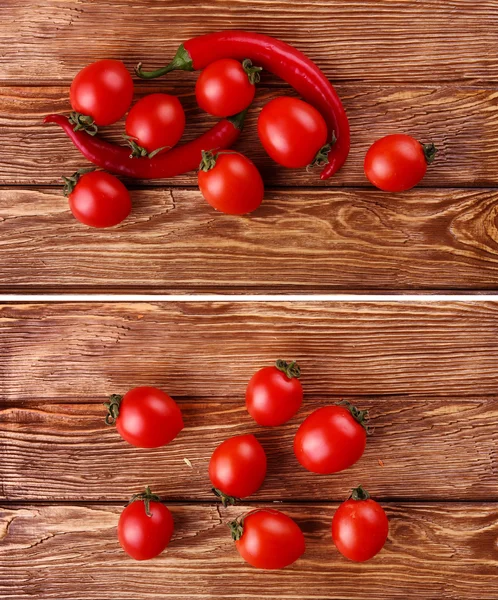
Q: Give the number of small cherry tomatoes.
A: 14